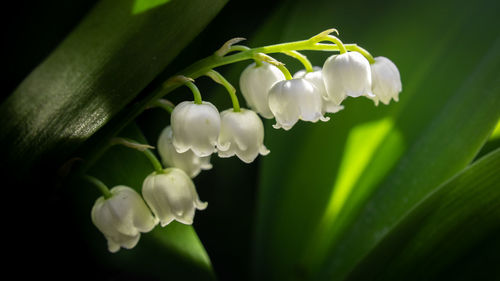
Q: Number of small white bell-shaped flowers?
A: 10